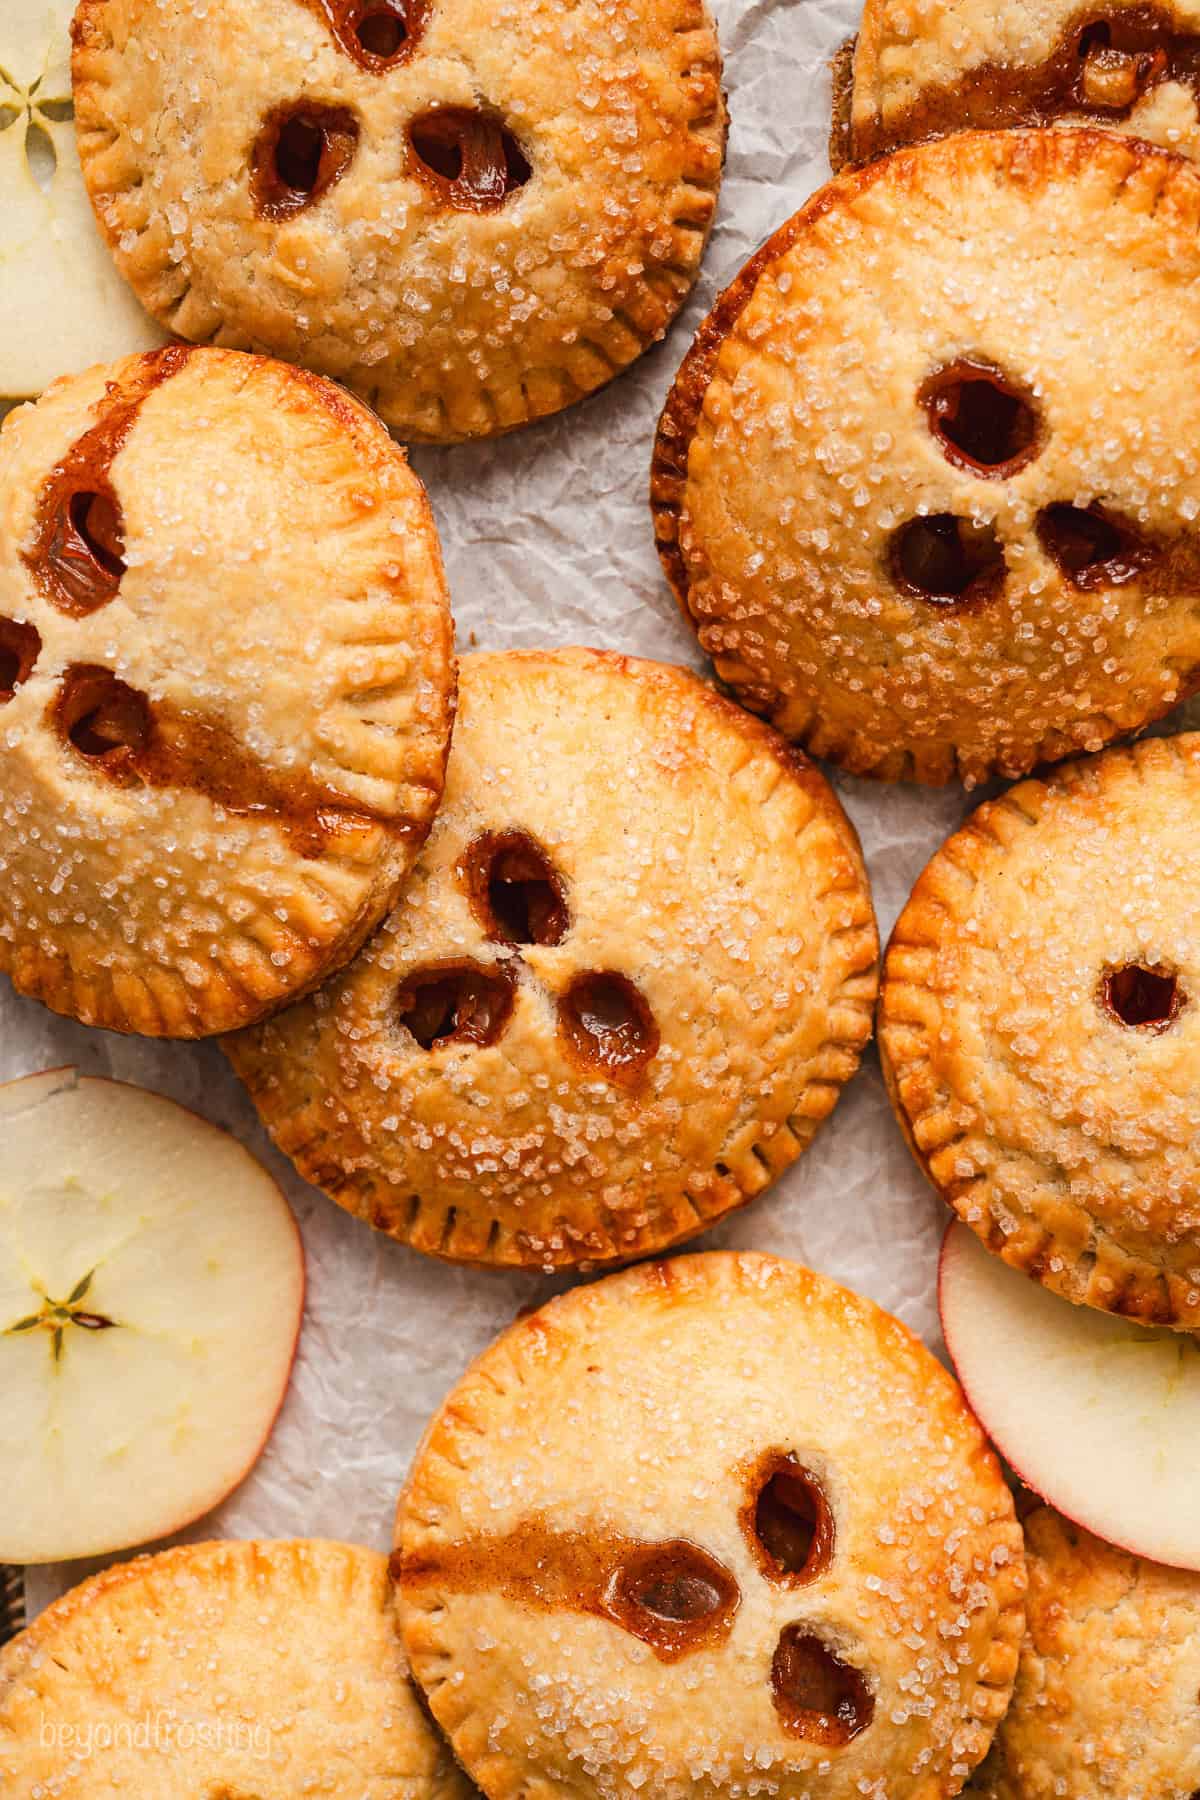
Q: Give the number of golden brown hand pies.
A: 9